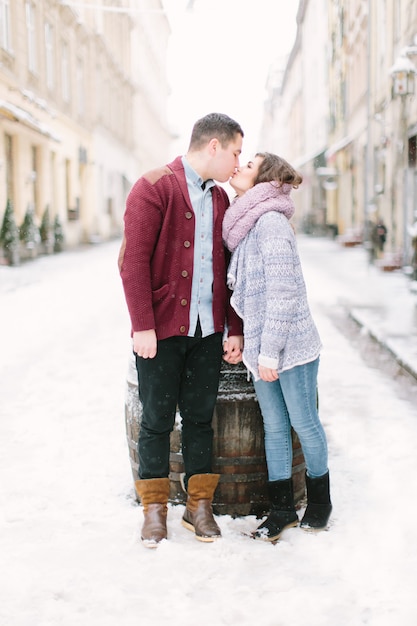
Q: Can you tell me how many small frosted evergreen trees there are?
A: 4